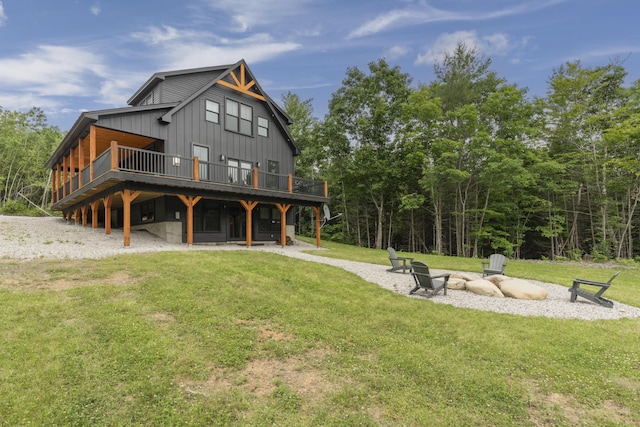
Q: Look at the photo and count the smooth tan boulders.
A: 5